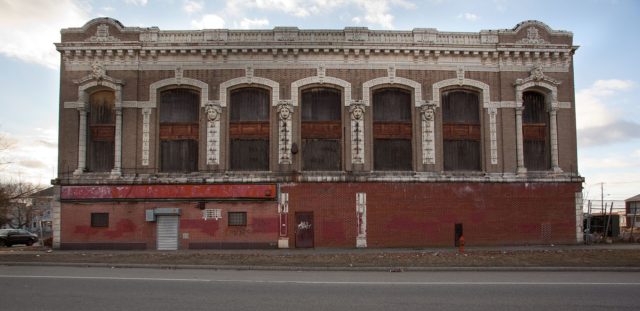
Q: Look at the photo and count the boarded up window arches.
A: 7